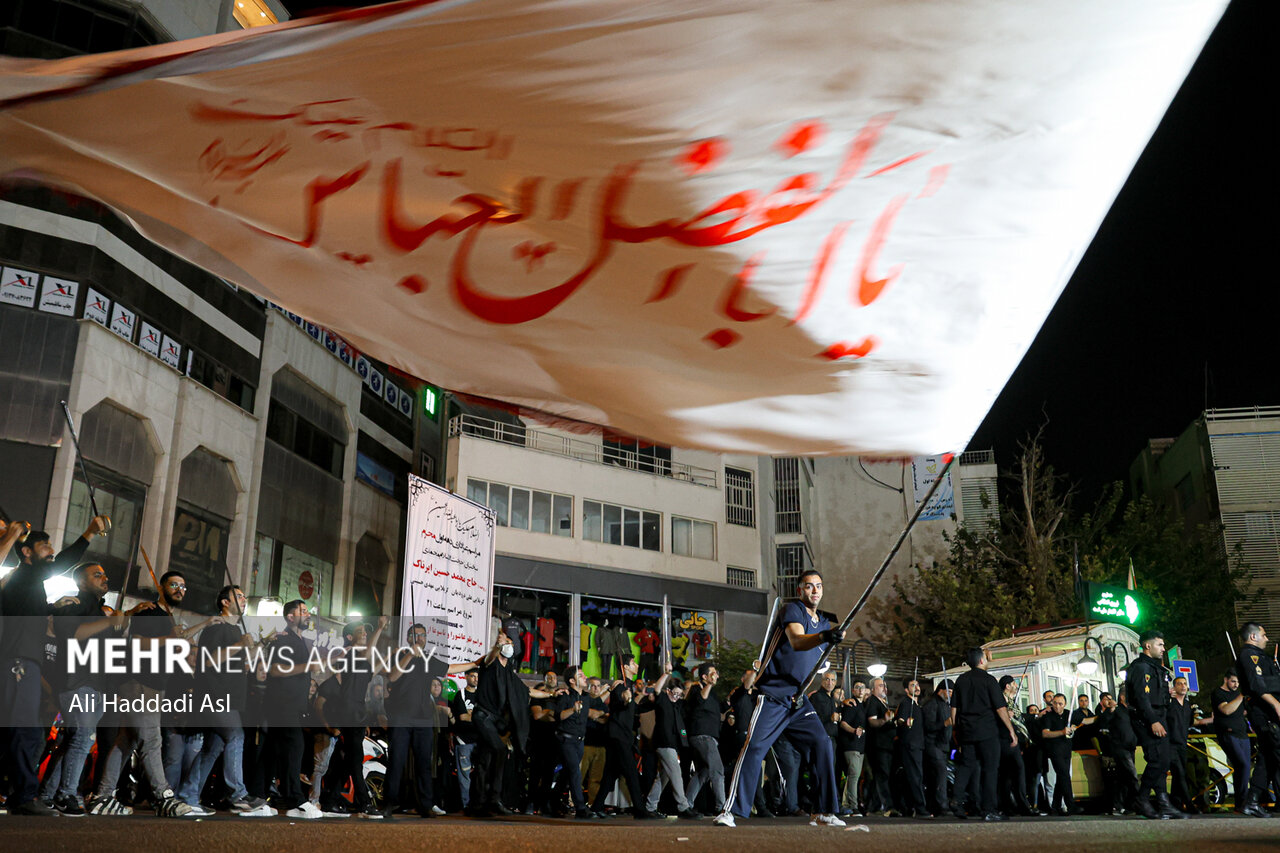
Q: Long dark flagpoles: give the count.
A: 1